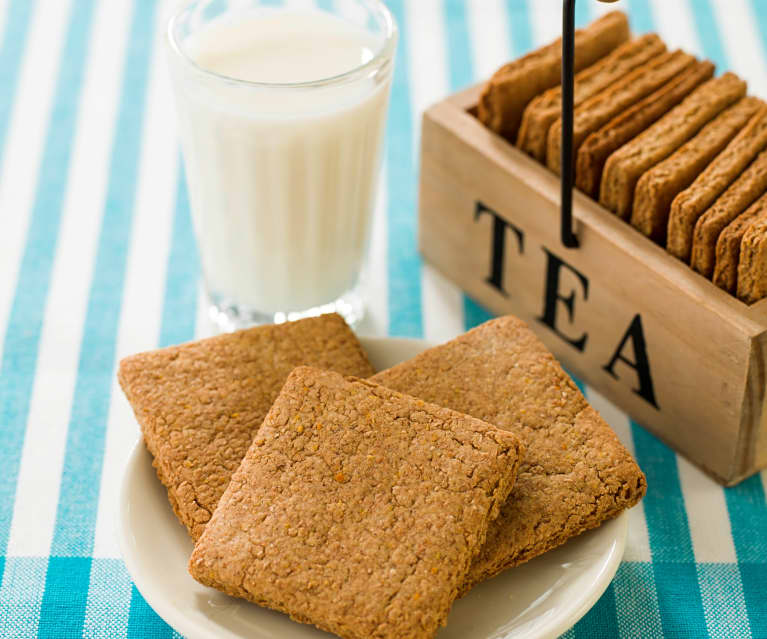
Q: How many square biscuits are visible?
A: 13